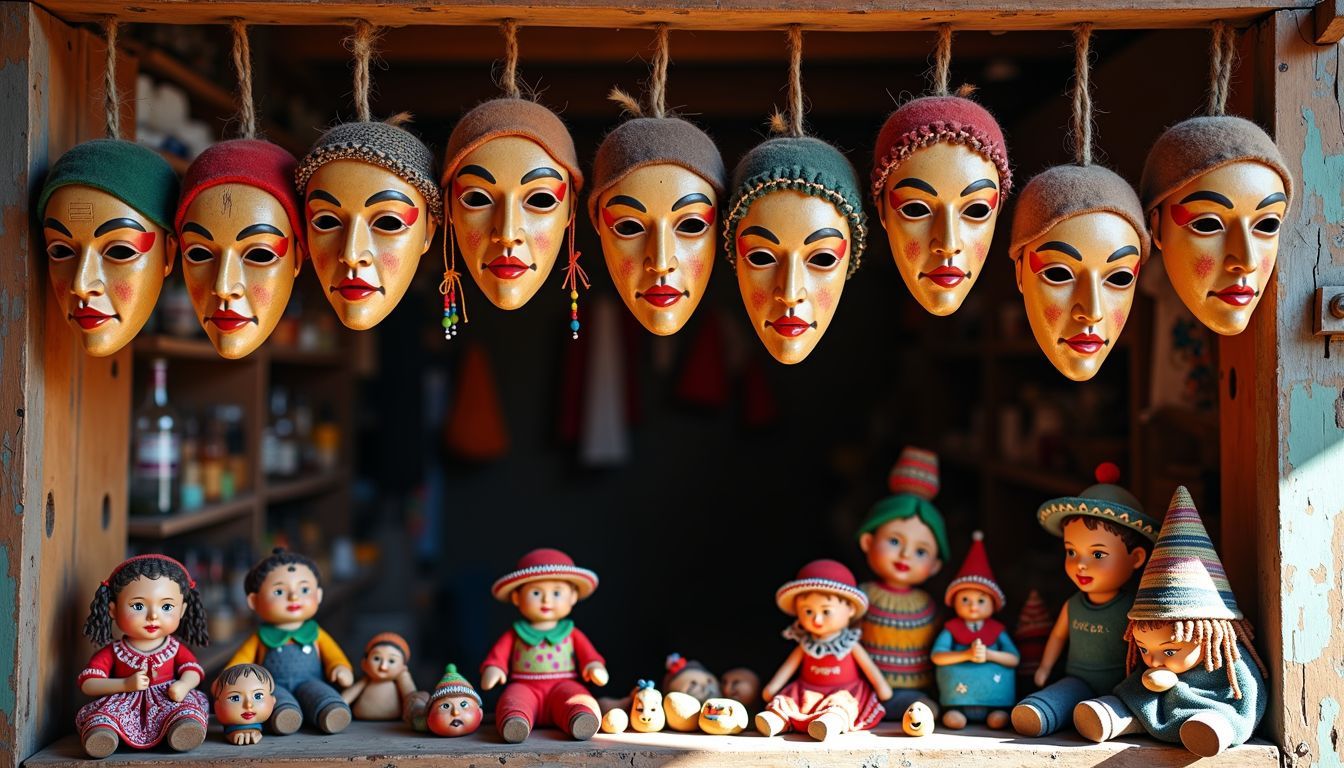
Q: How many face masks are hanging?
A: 9